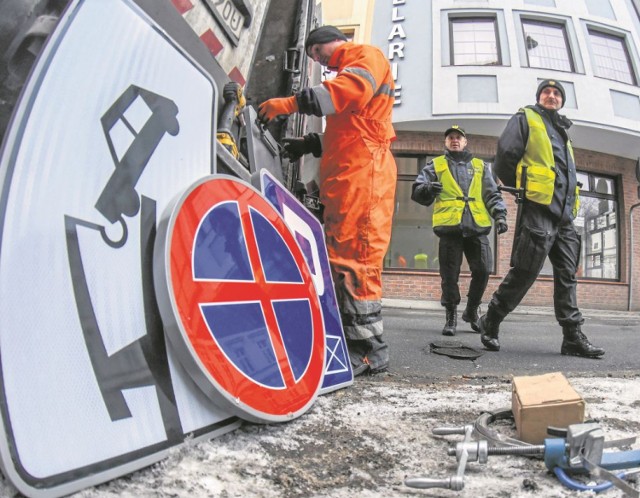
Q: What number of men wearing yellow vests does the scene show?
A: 2